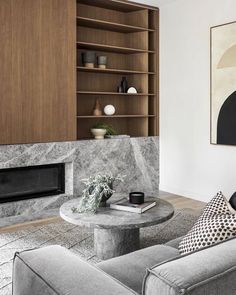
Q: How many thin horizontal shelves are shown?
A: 5